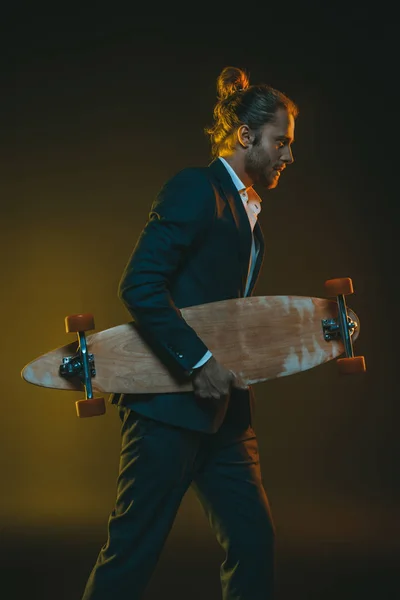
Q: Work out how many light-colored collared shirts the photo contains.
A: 1